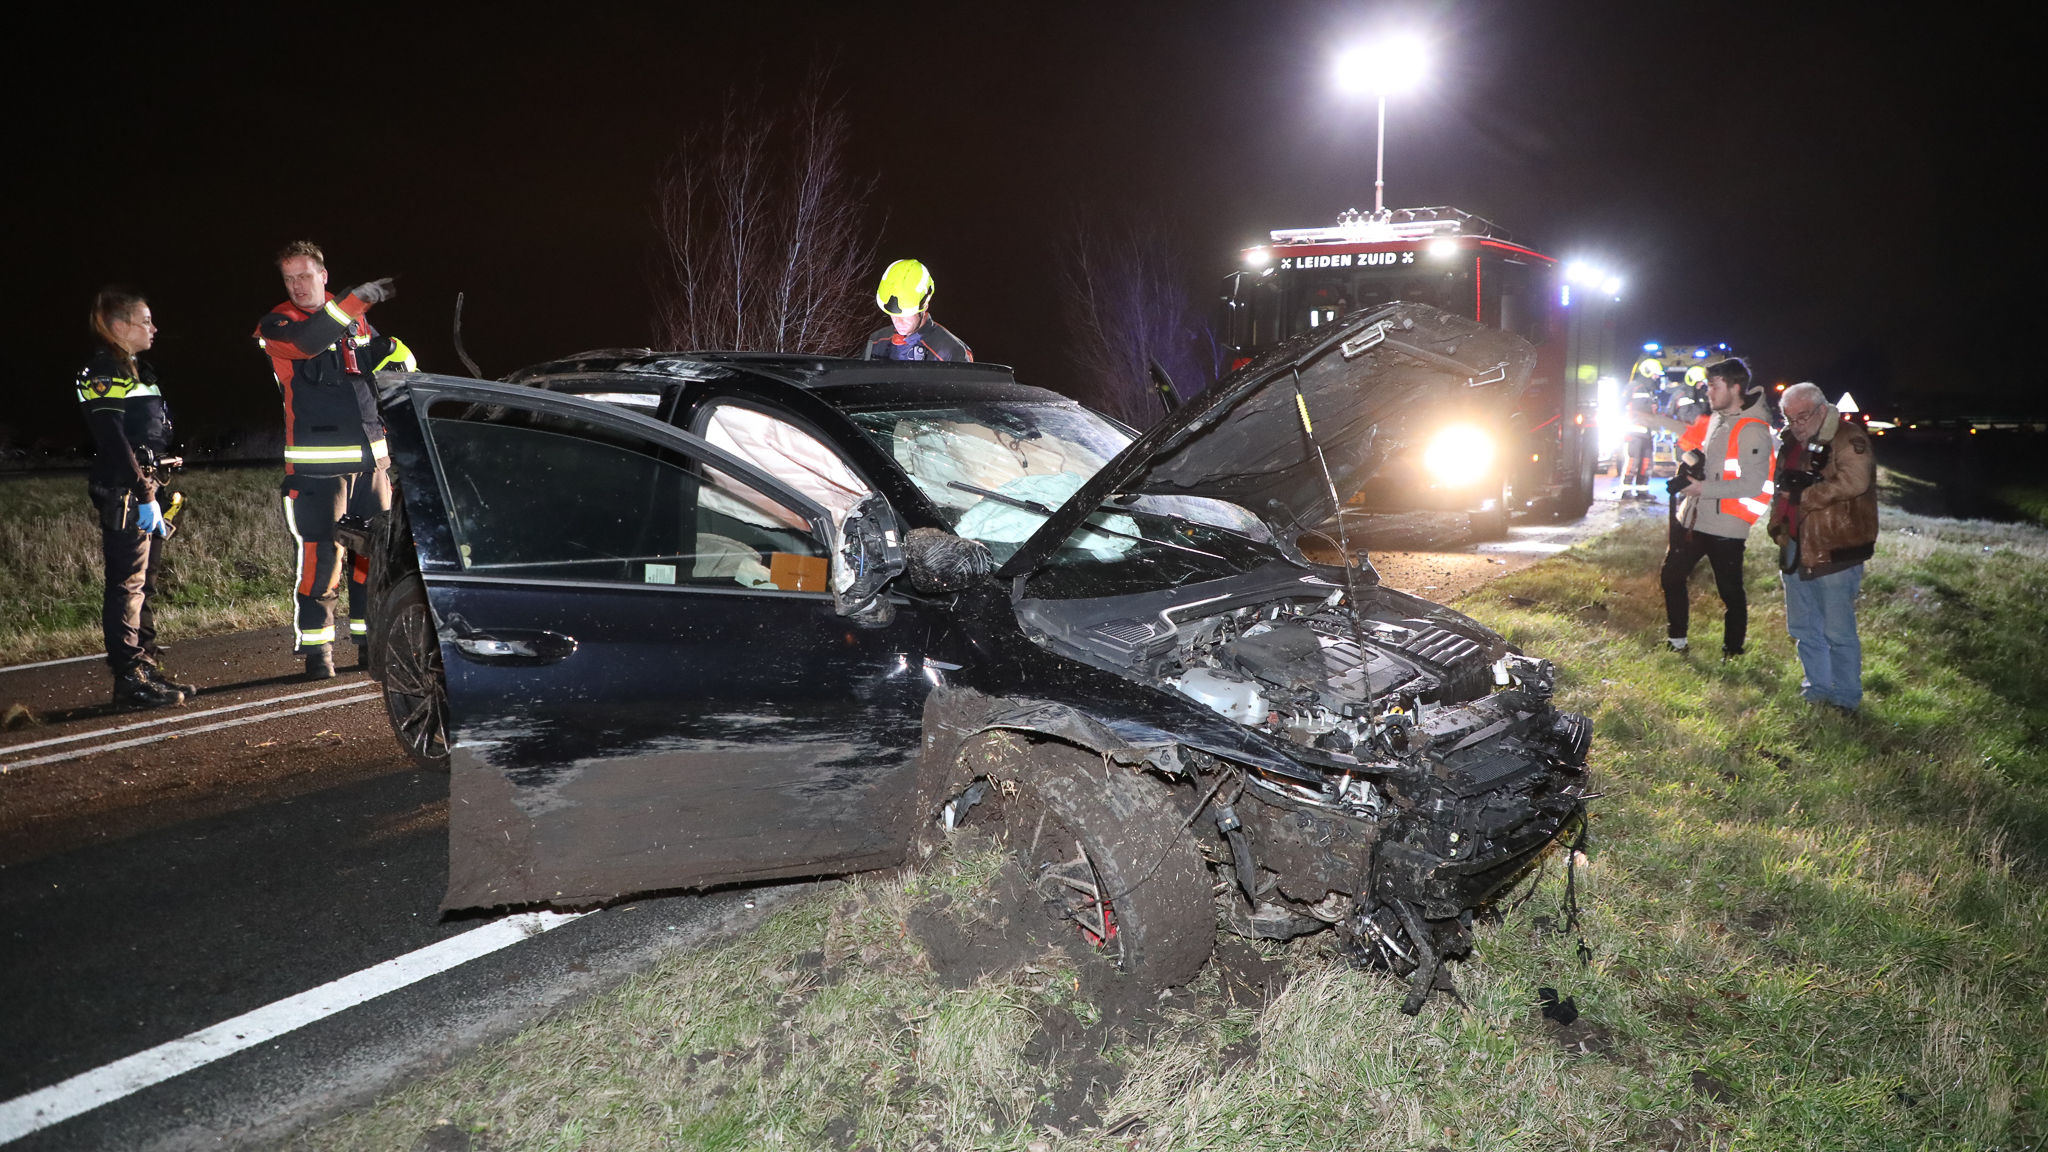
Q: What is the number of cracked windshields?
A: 1